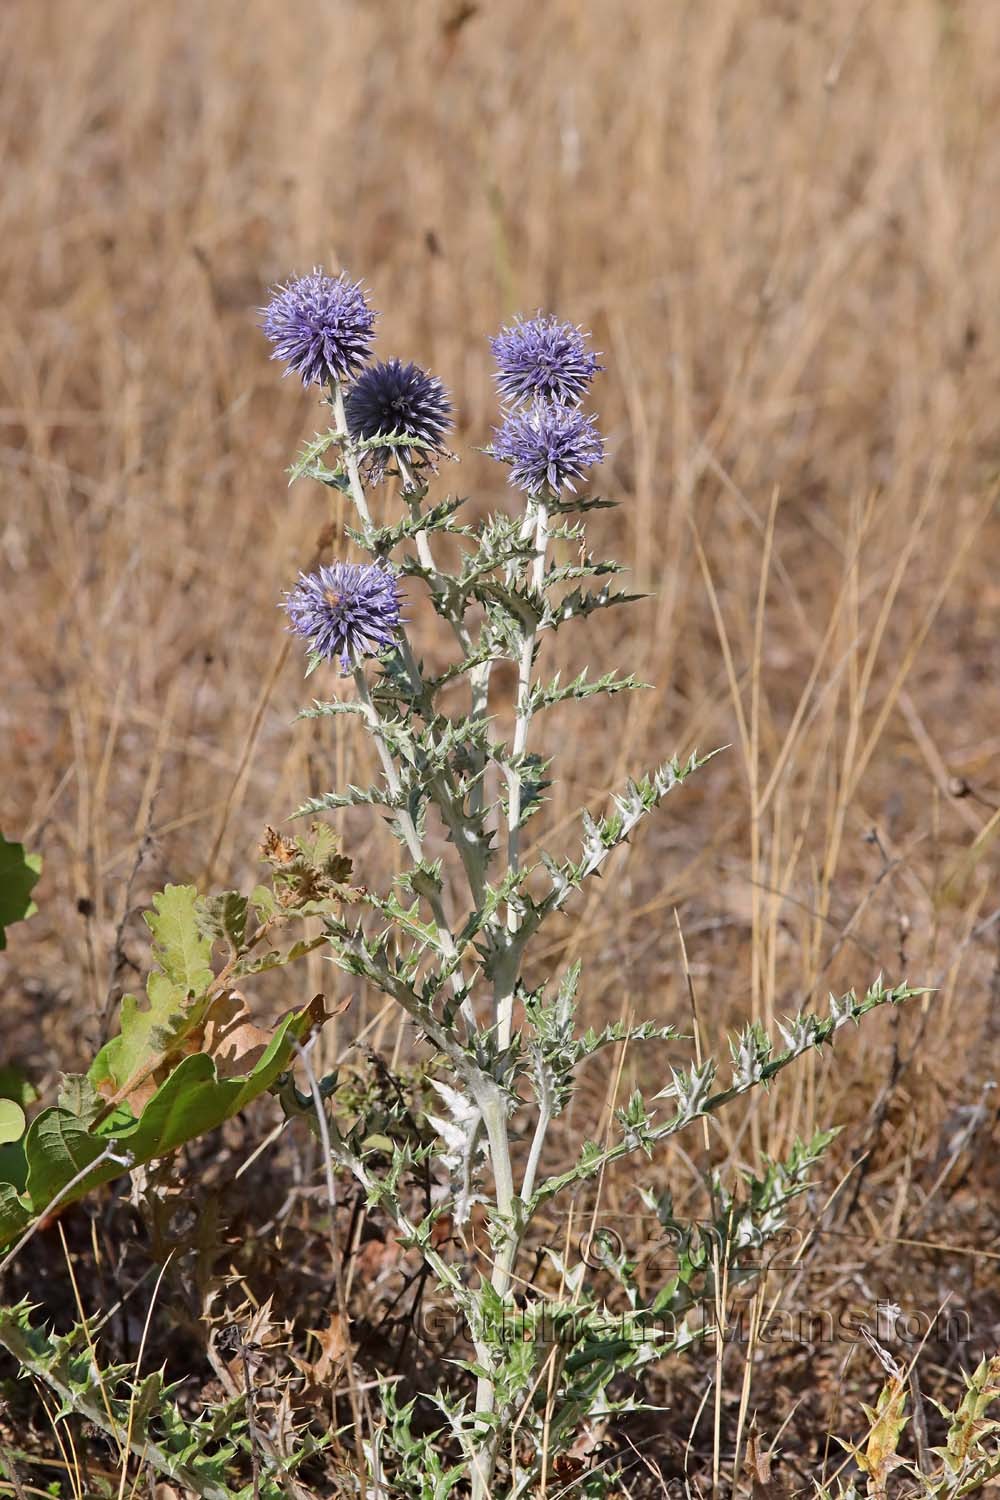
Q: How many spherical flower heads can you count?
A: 5